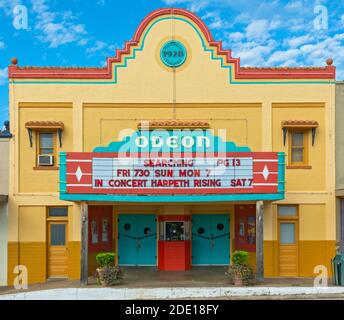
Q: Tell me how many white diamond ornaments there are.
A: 2